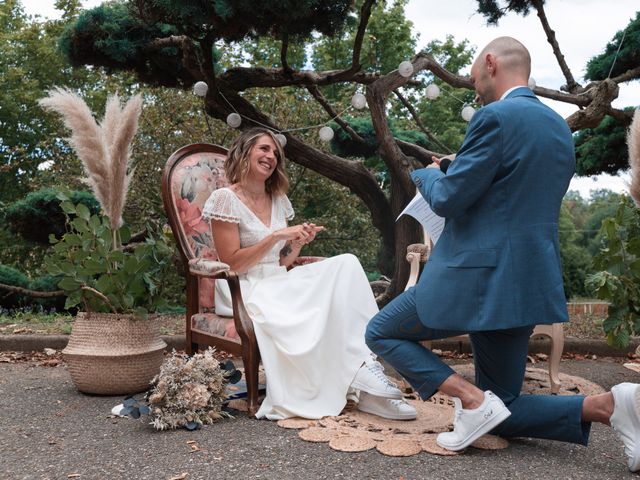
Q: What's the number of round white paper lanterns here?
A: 9